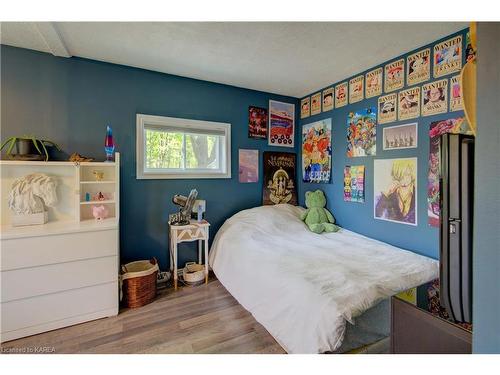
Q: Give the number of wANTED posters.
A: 13